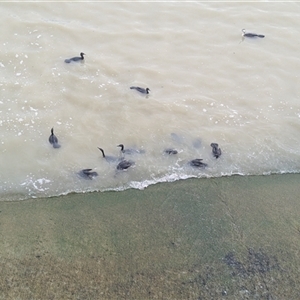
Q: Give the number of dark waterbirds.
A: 11